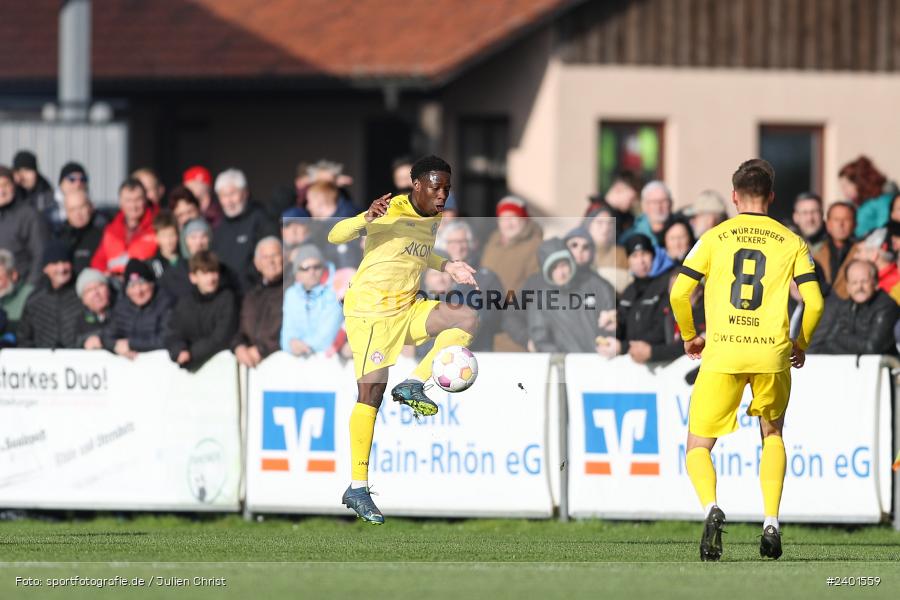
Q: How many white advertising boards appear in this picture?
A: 3